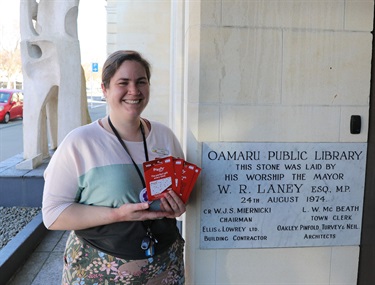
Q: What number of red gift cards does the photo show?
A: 4